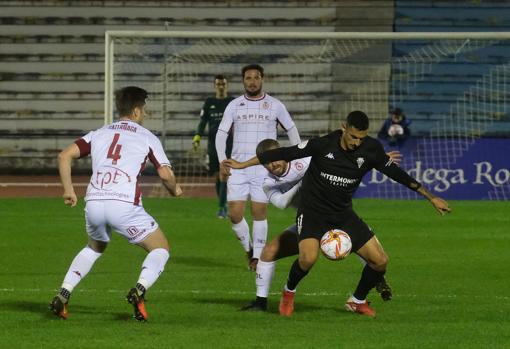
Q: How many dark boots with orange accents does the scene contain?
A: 2